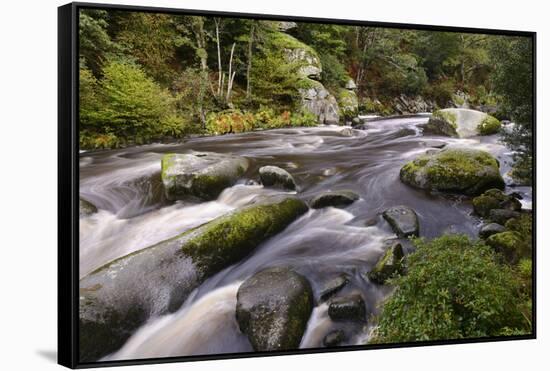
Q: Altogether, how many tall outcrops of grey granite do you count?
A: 1